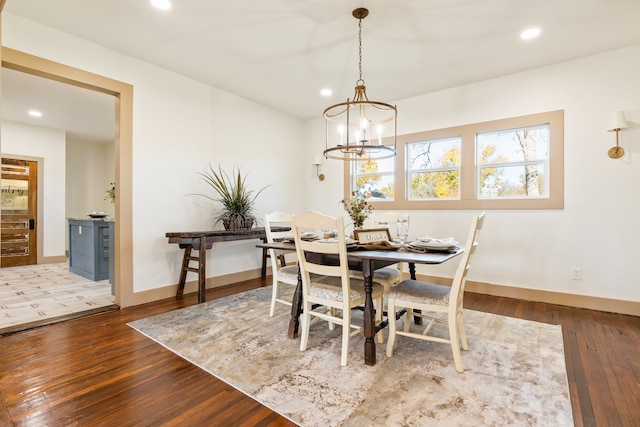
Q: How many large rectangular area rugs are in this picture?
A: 1